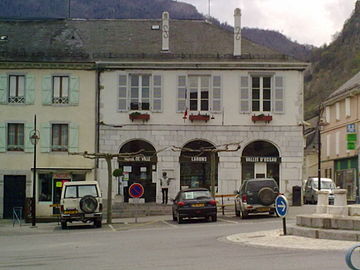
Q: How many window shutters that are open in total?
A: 14